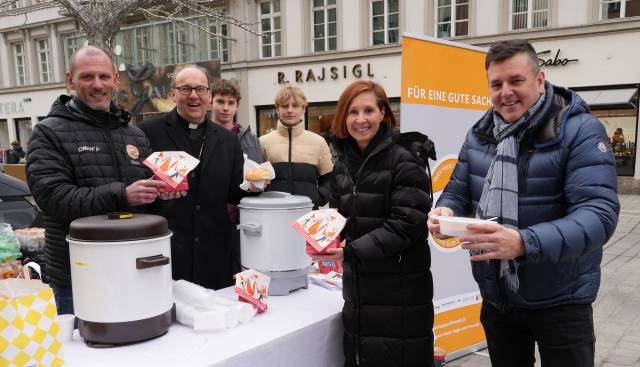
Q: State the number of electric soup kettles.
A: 2